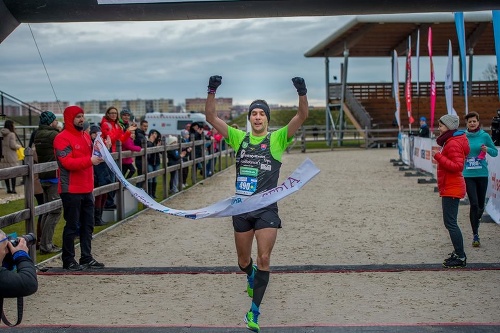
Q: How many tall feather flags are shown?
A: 7